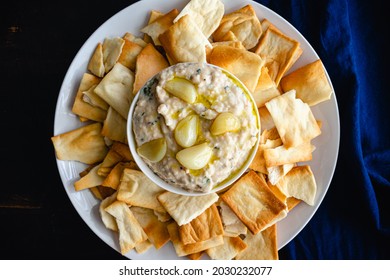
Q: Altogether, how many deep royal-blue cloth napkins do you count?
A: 1